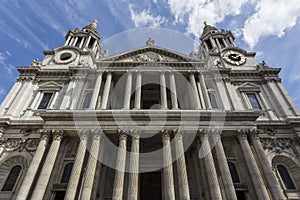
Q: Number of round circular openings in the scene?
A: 2